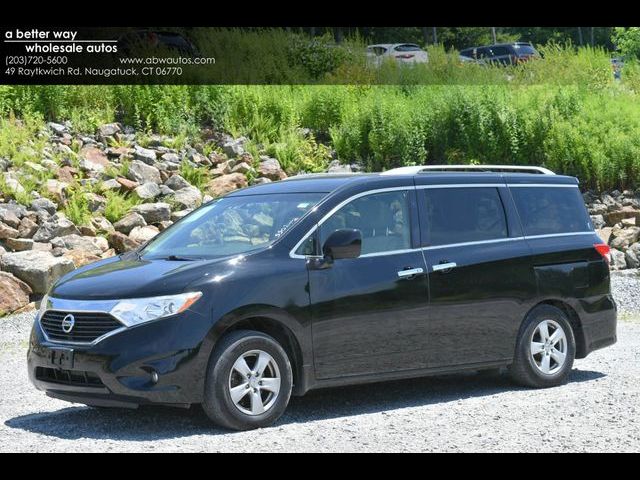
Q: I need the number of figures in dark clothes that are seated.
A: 0